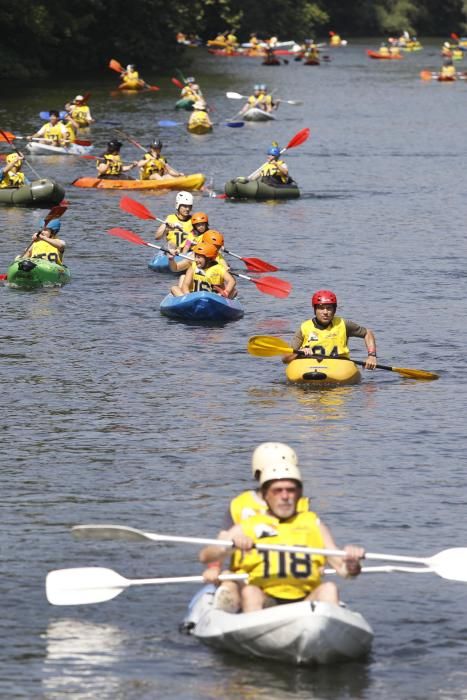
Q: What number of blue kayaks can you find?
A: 2